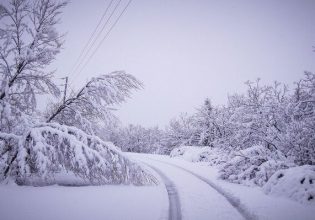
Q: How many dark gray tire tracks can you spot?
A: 2